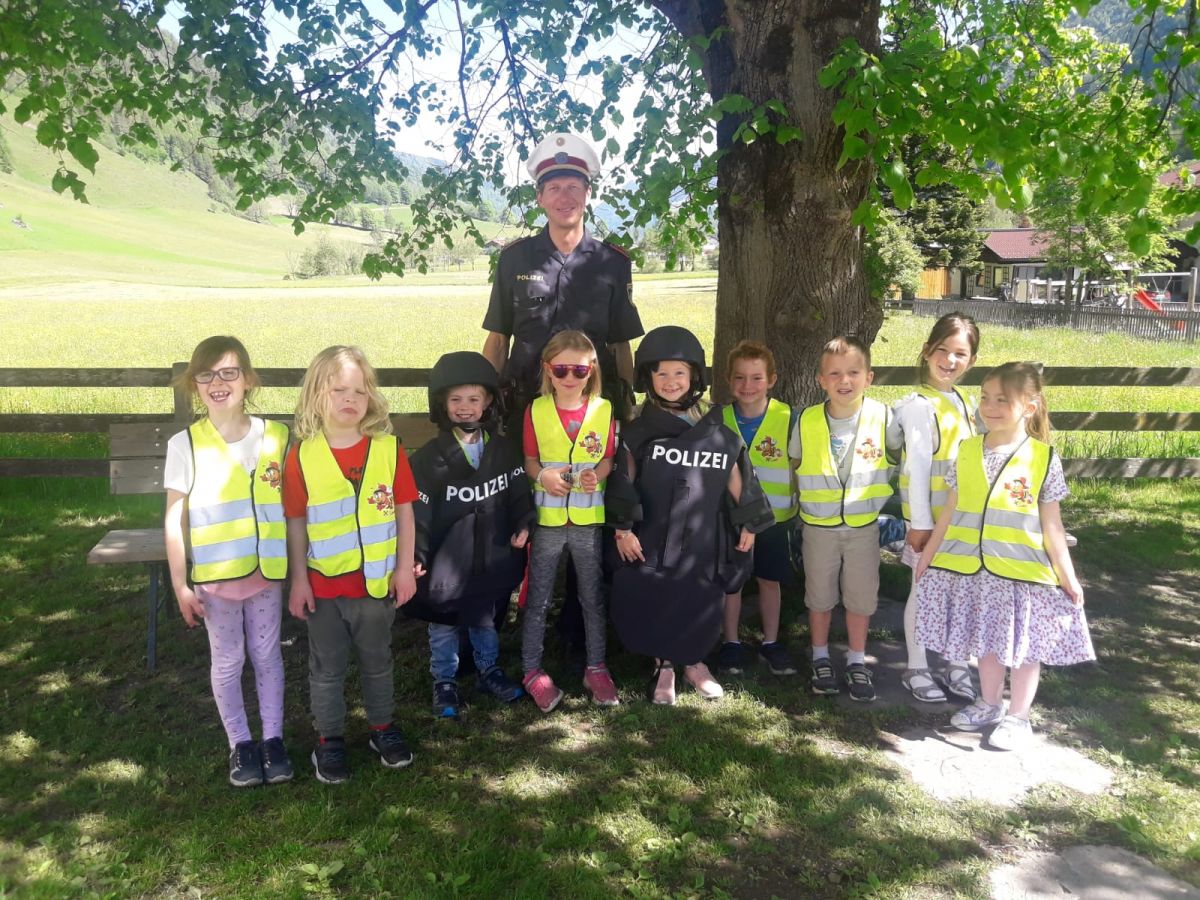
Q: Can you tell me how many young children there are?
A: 9